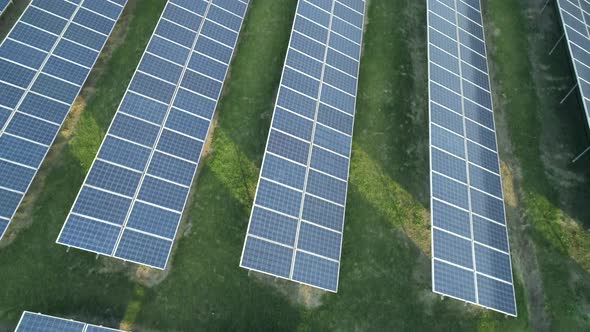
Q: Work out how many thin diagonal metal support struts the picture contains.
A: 4